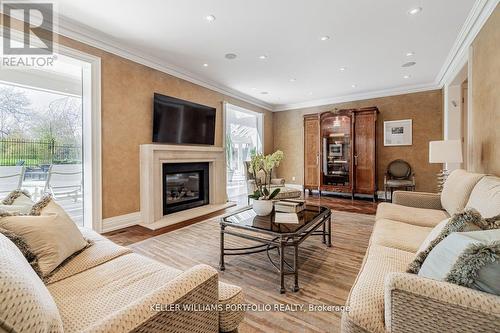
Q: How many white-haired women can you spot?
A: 0